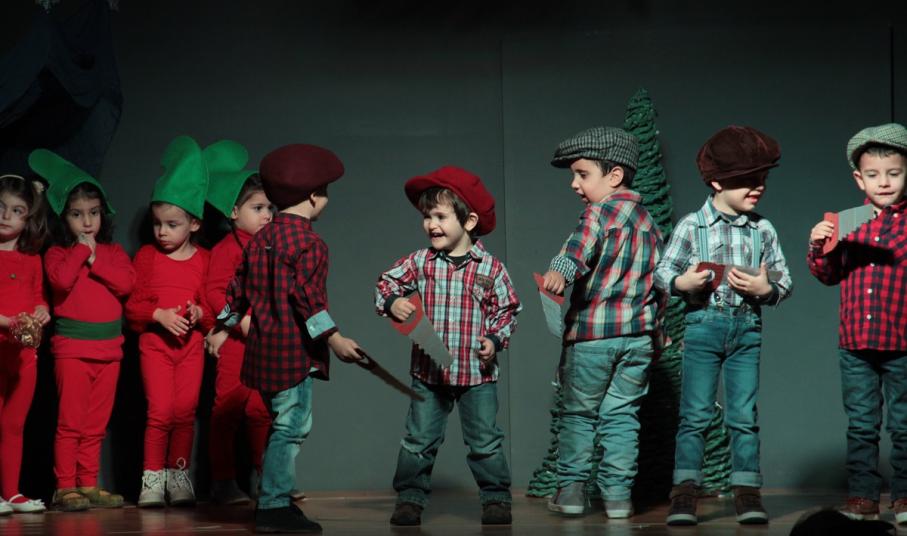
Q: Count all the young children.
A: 9